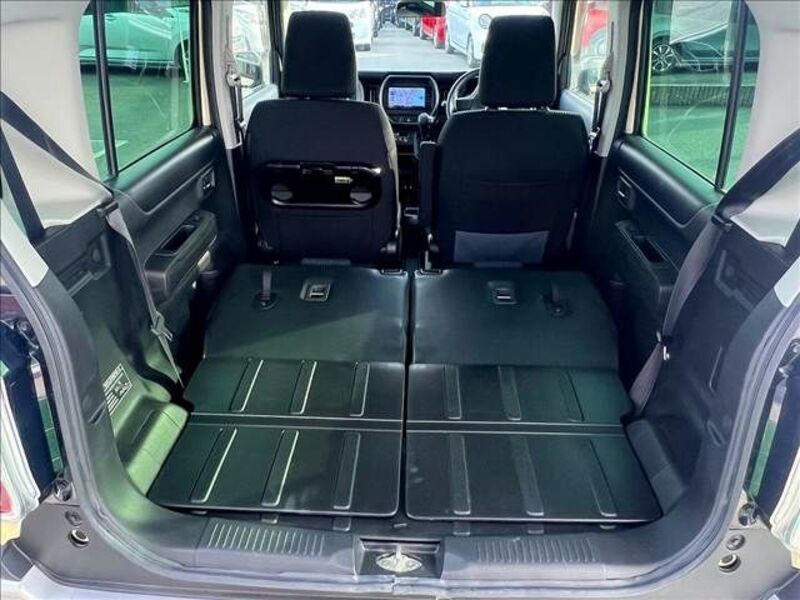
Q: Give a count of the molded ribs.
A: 12